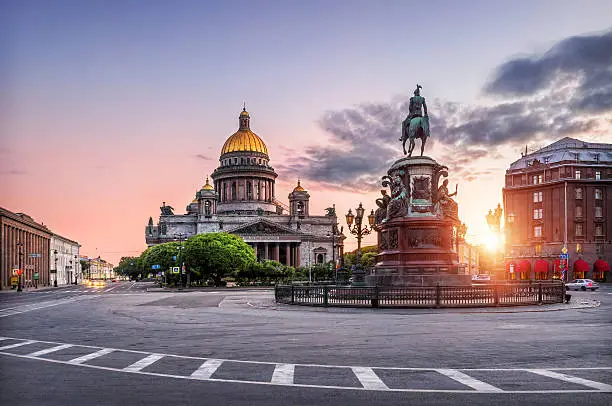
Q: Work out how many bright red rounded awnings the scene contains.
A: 6